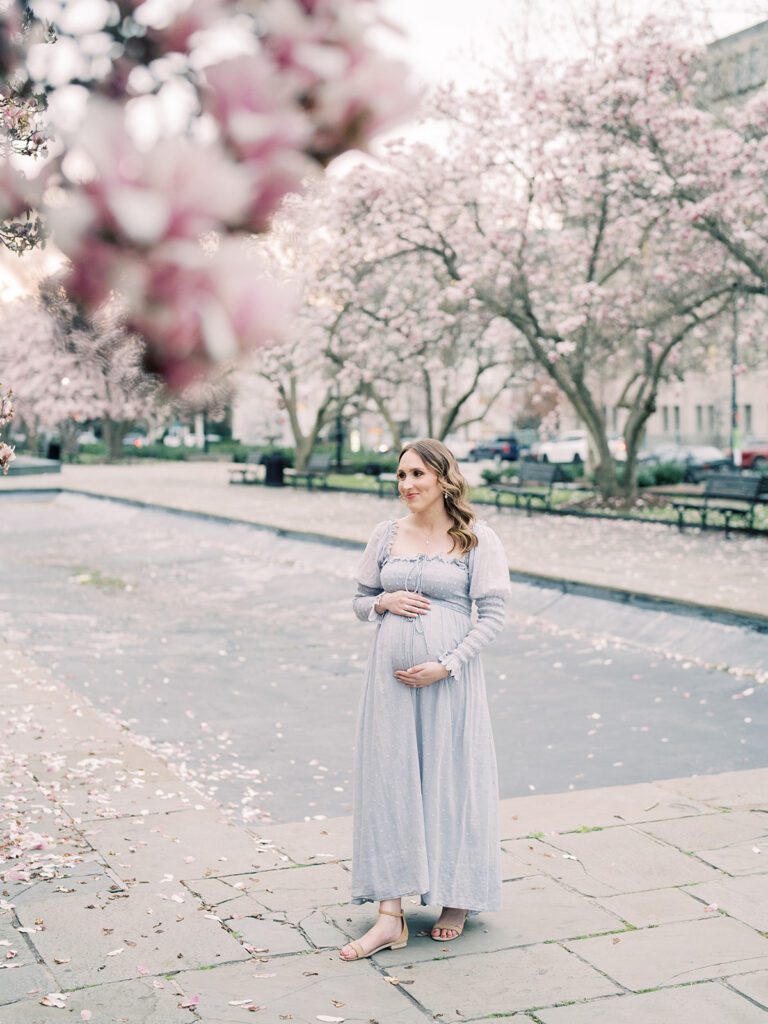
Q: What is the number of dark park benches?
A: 5